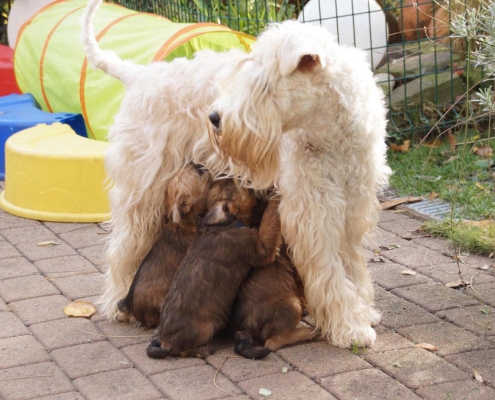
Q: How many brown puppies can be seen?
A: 3